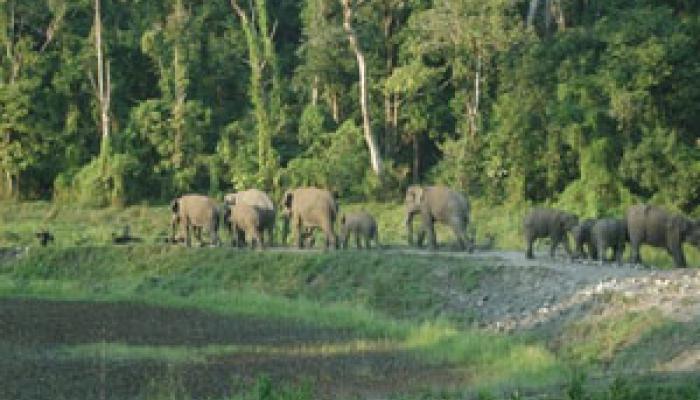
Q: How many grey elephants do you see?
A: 10